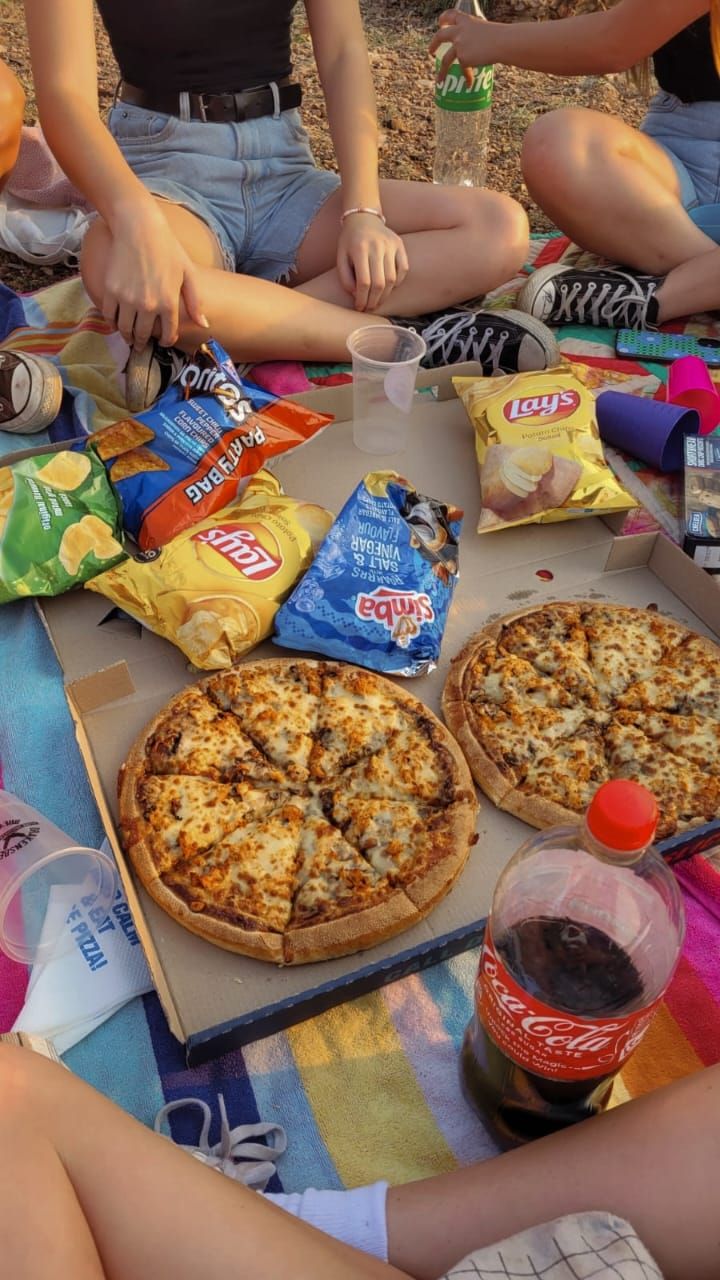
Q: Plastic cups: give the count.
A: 4